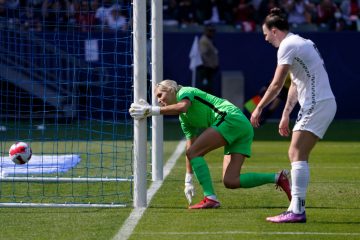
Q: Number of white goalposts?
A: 2